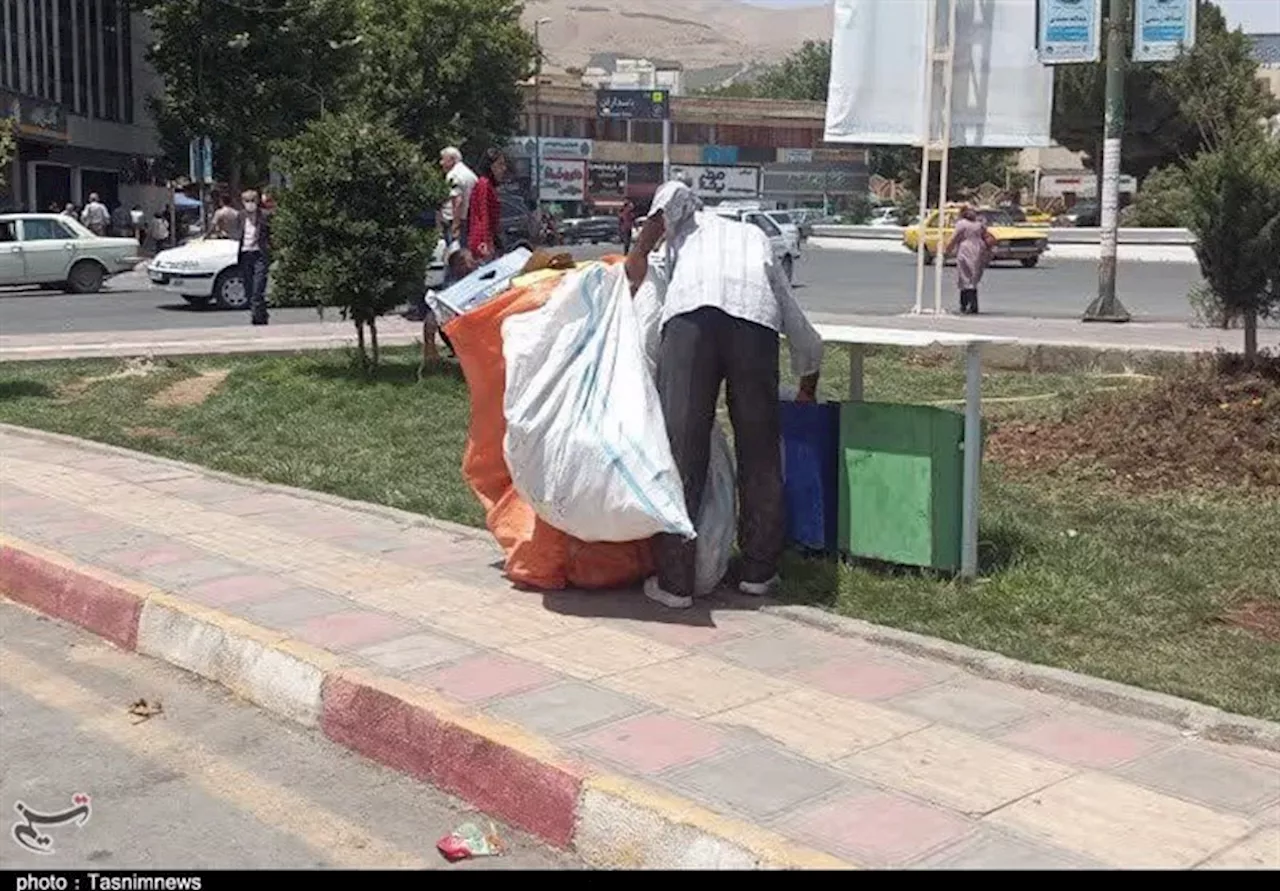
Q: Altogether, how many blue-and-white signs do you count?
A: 2